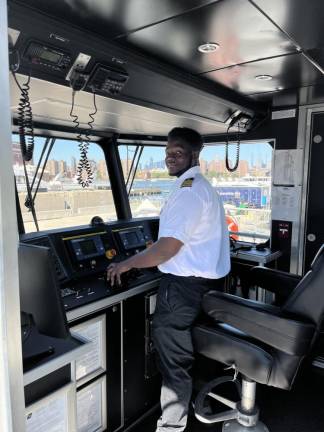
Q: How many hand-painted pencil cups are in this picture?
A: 0